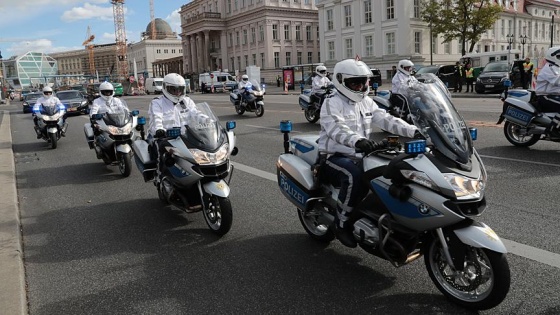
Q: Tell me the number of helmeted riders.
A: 8